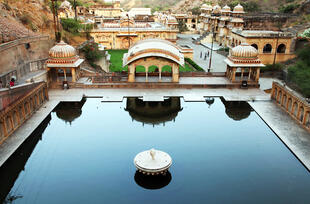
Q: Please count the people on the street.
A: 3